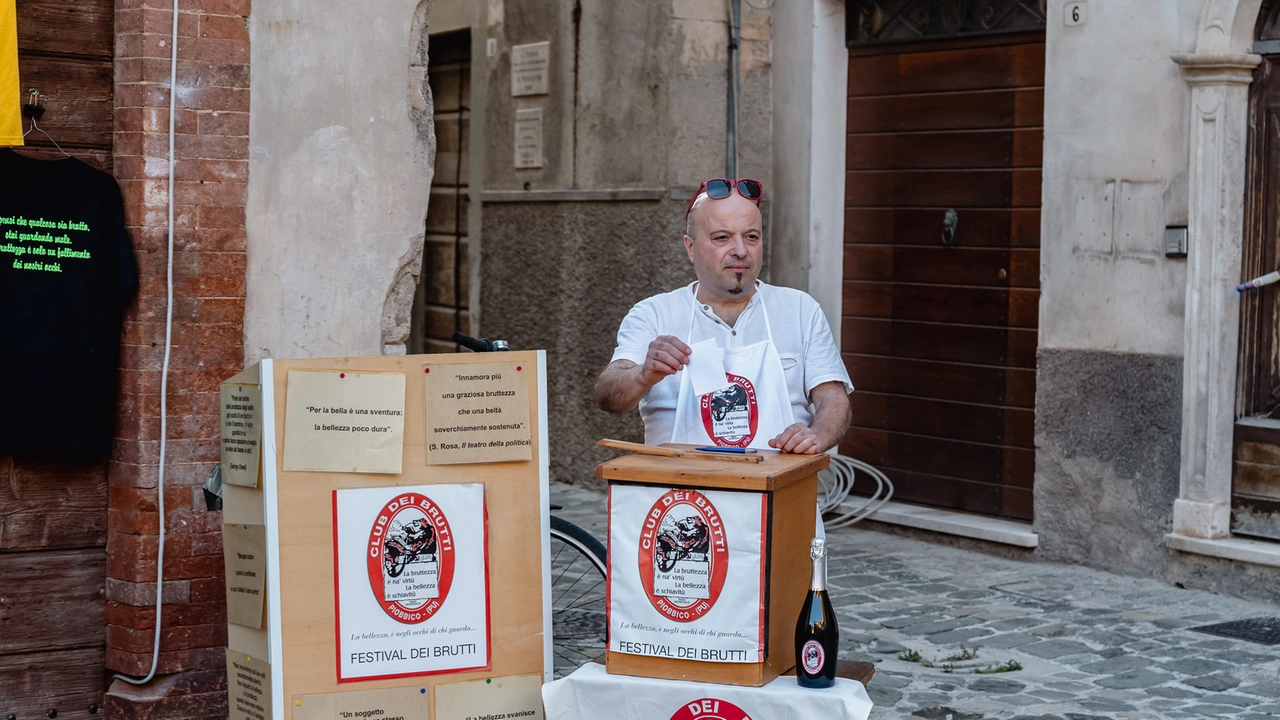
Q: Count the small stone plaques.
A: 2